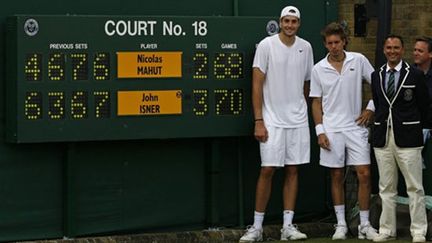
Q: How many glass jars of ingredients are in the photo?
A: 0